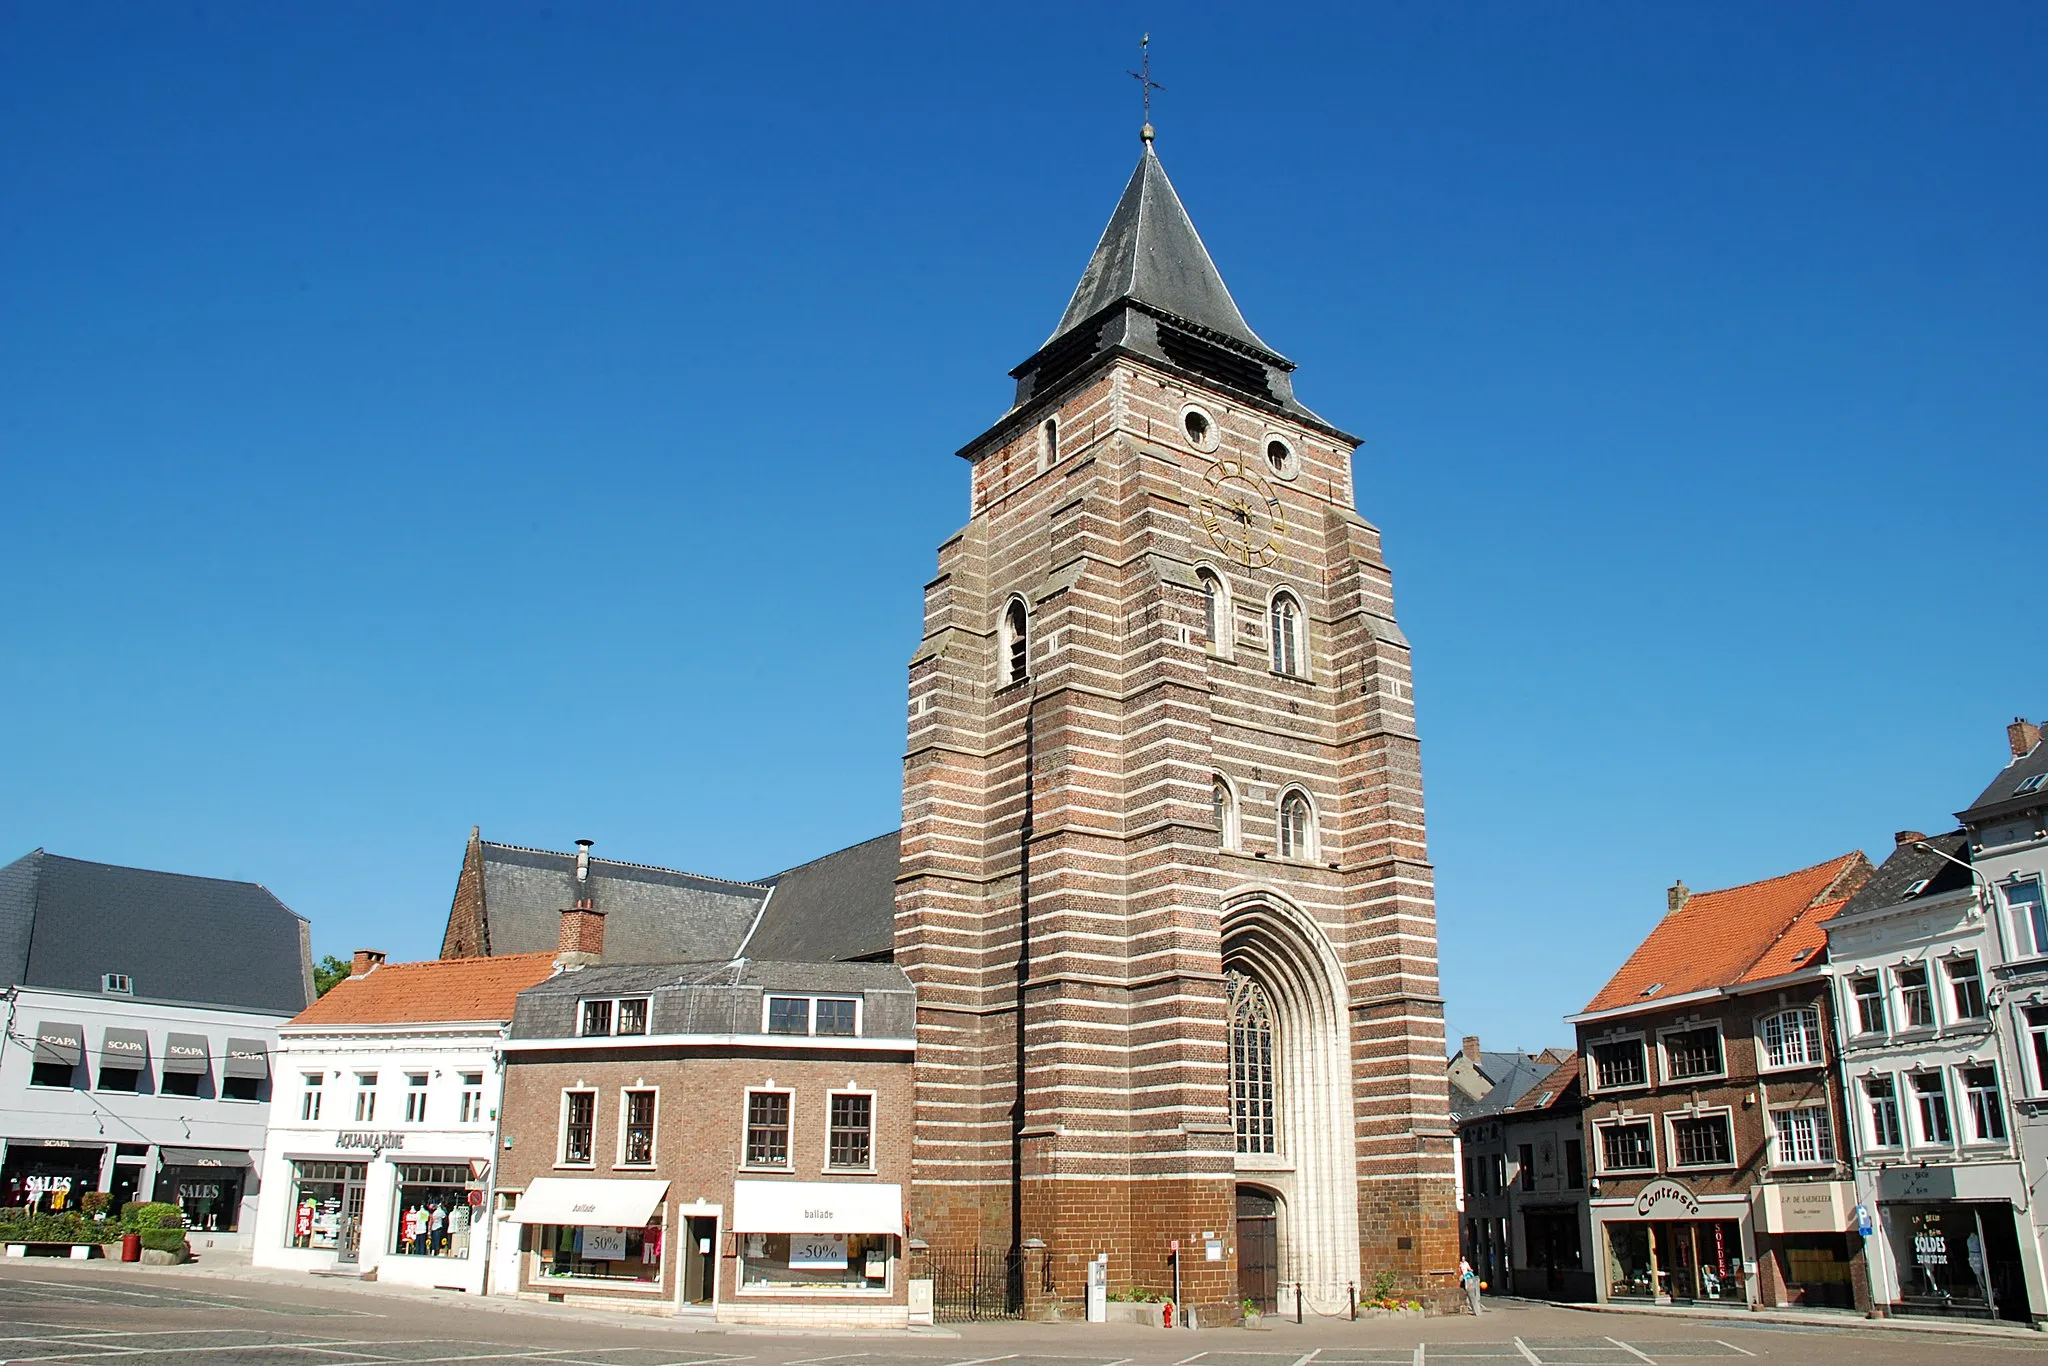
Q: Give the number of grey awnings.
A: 6